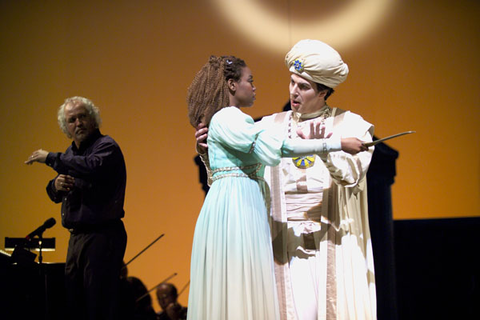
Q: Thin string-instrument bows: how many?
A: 3